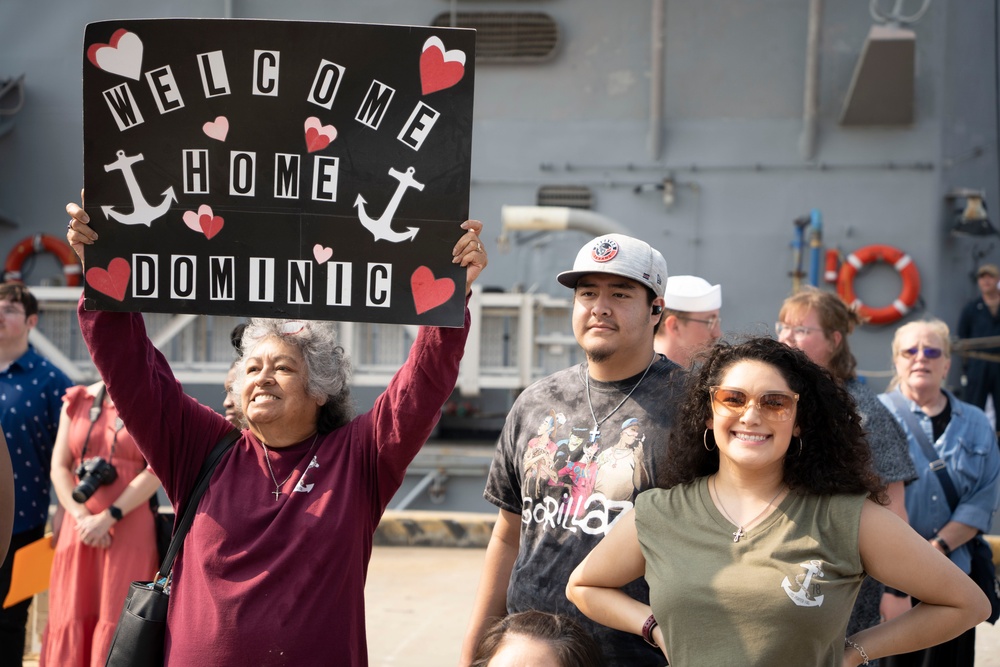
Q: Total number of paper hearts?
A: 12